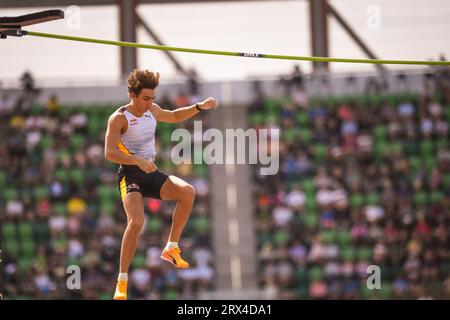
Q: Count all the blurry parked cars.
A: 0